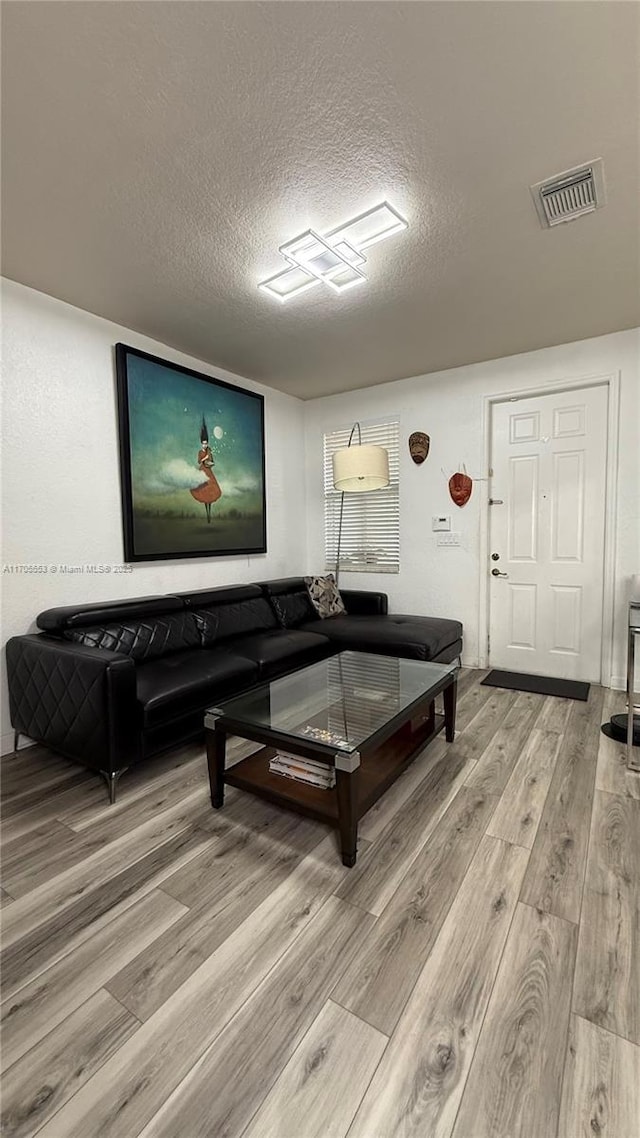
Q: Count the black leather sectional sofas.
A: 1